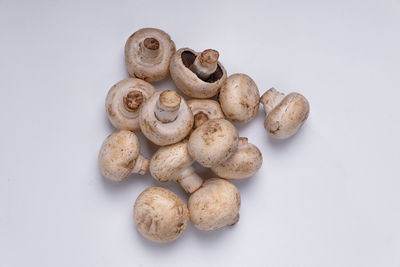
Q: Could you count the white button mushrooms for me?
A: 13